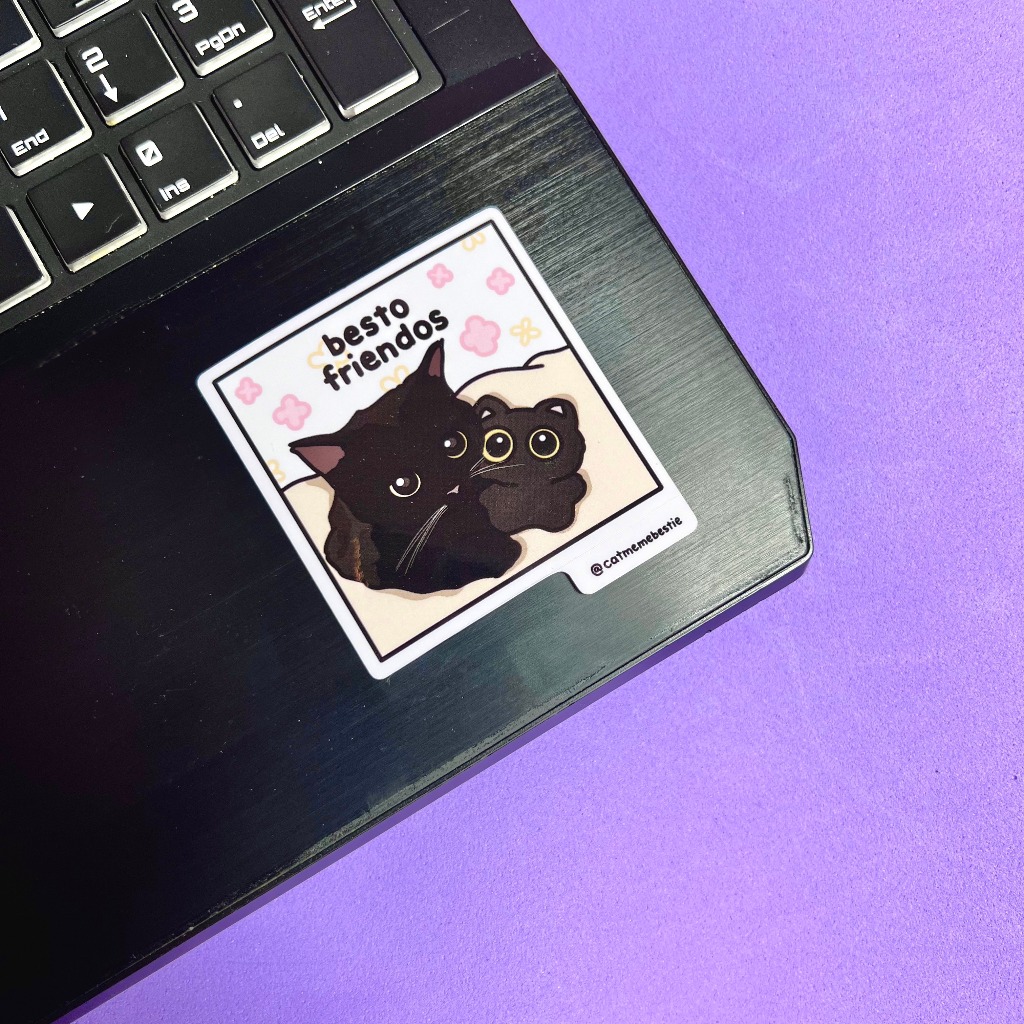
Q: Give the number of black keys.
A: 10